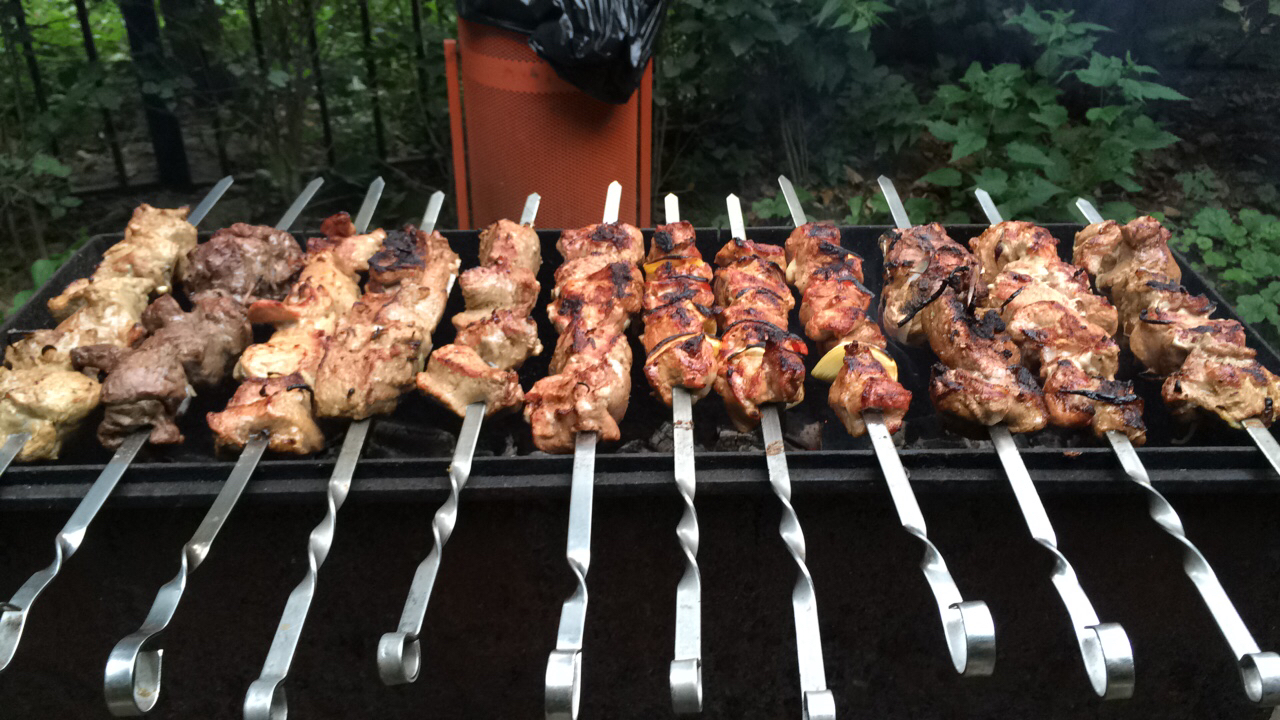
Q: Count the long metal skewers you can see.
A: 12